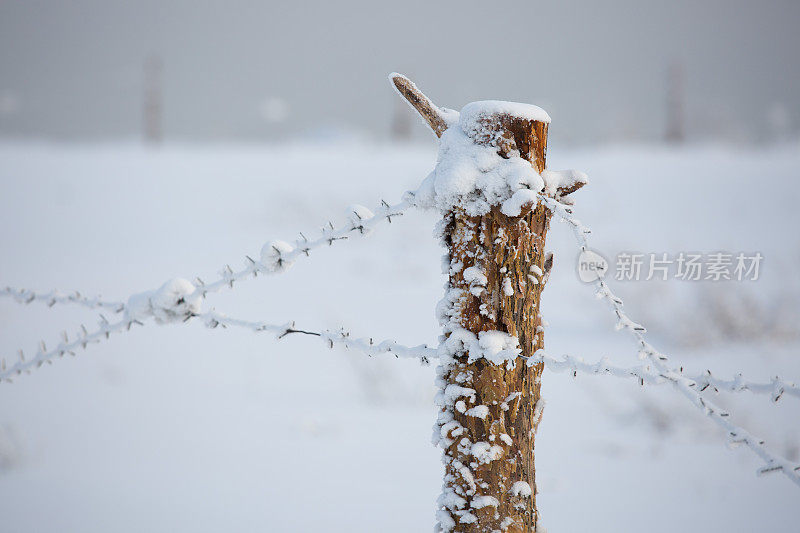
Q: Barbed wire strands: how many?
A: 2